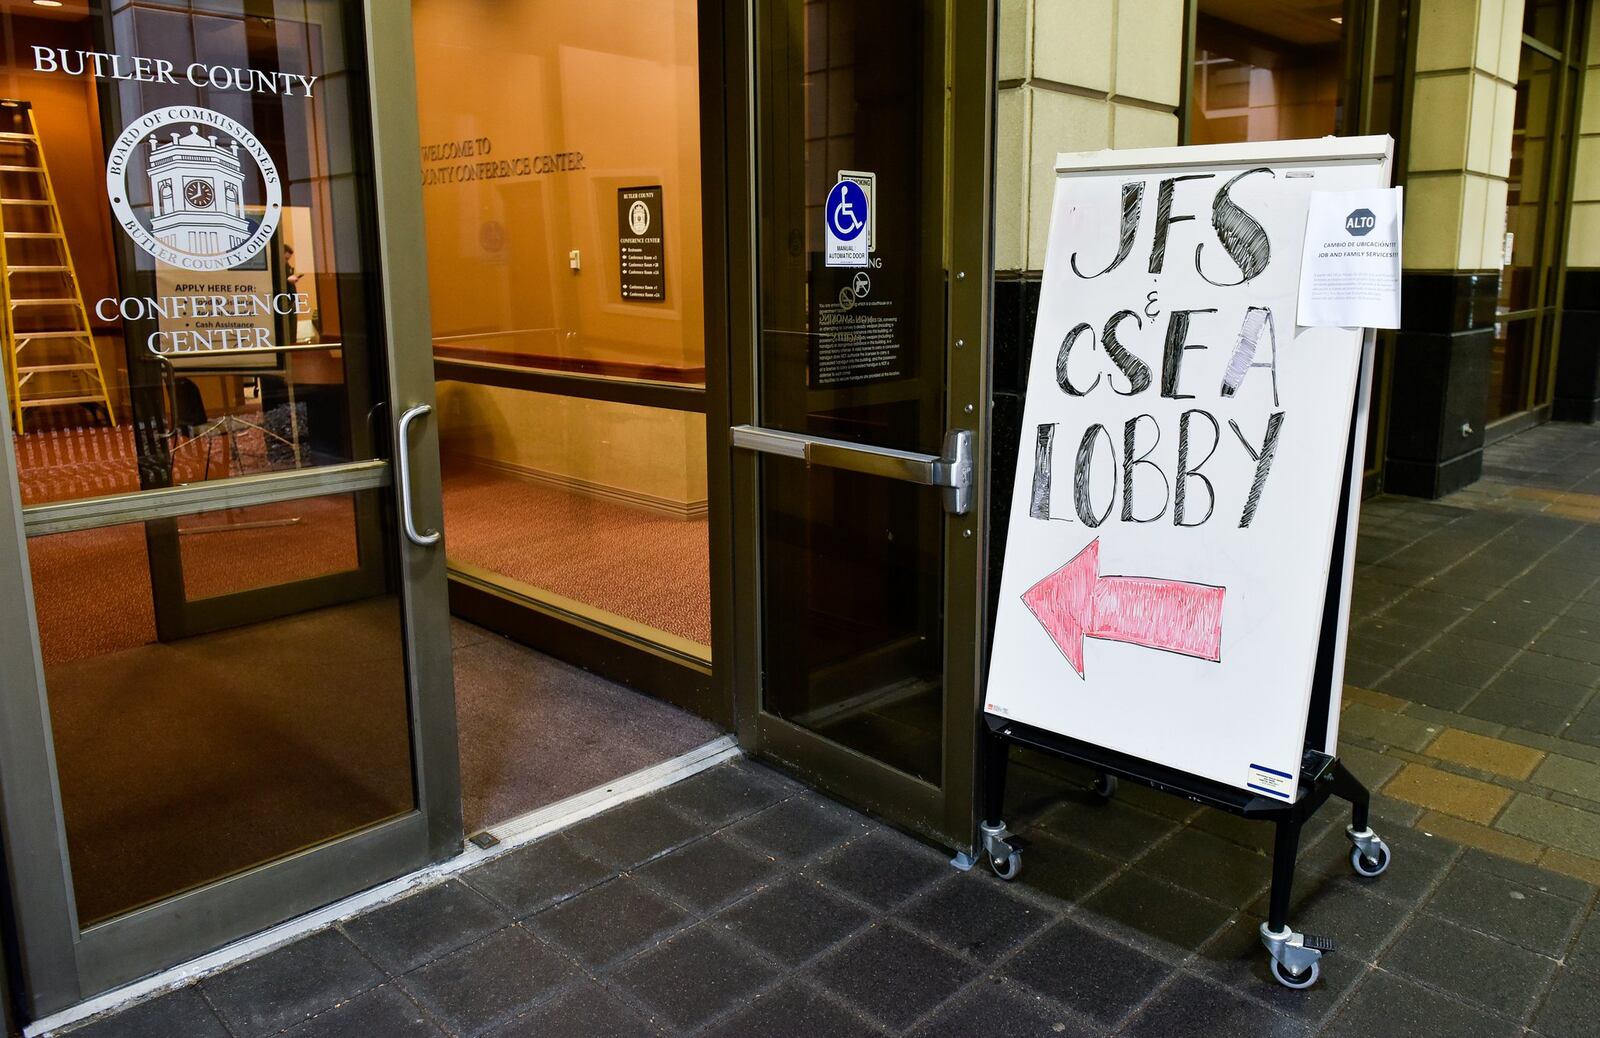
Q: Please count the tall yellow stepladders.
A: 1